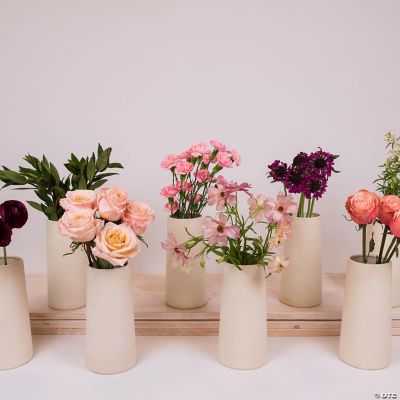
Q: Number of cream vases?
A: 8